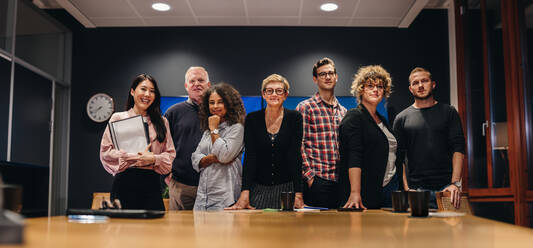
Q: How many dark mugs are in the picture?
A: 3